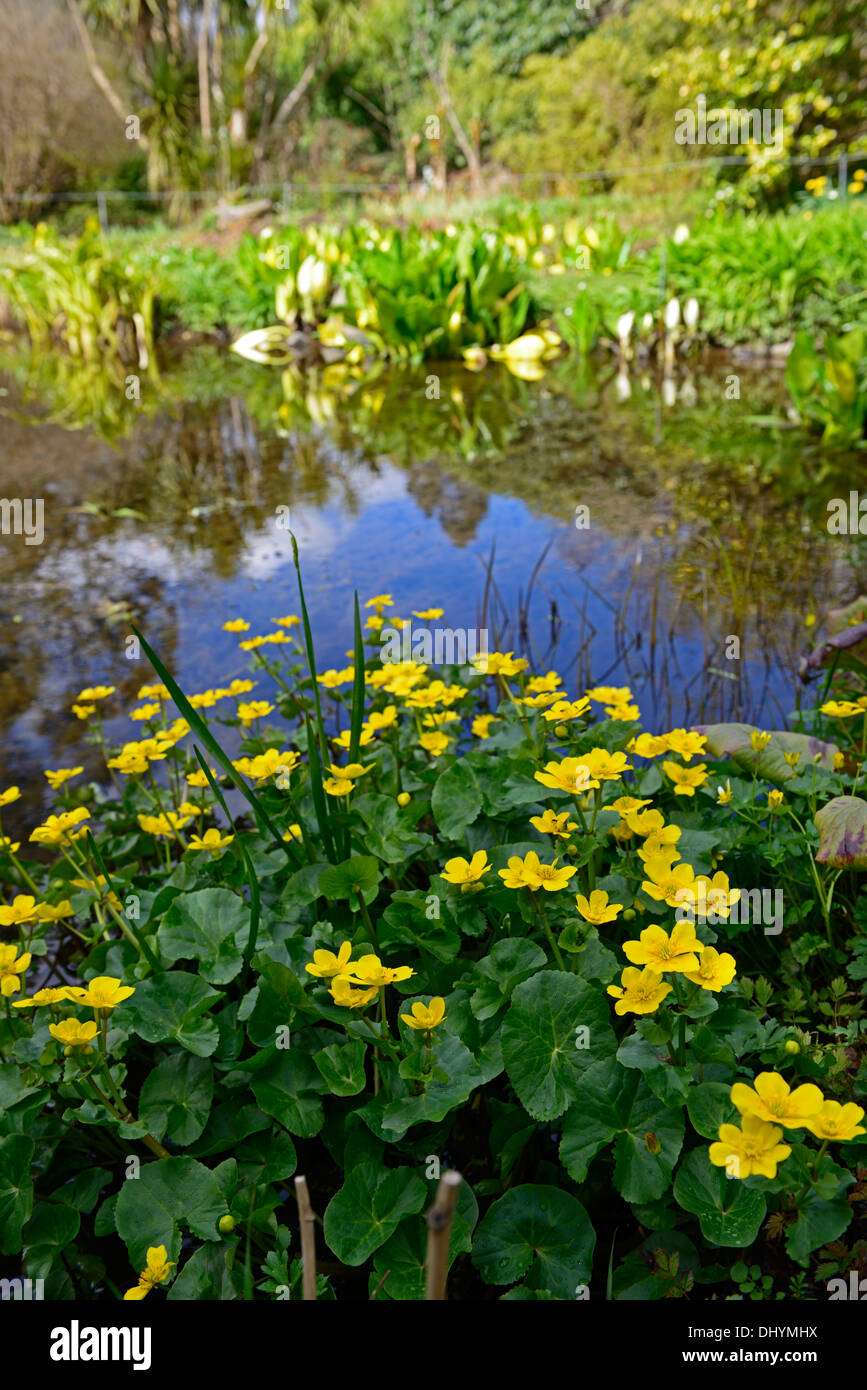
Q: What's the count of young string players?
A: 0